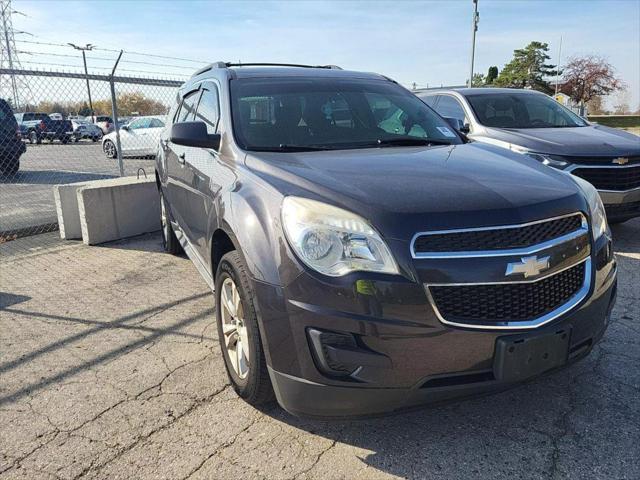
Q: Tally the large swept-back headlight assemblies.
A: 2